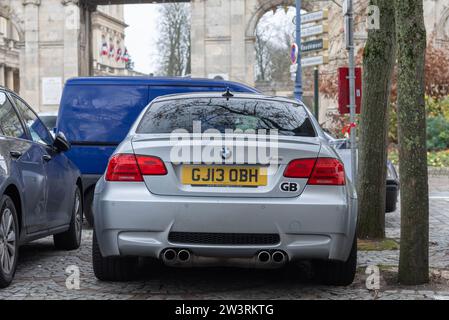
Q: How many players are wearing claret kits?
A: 0